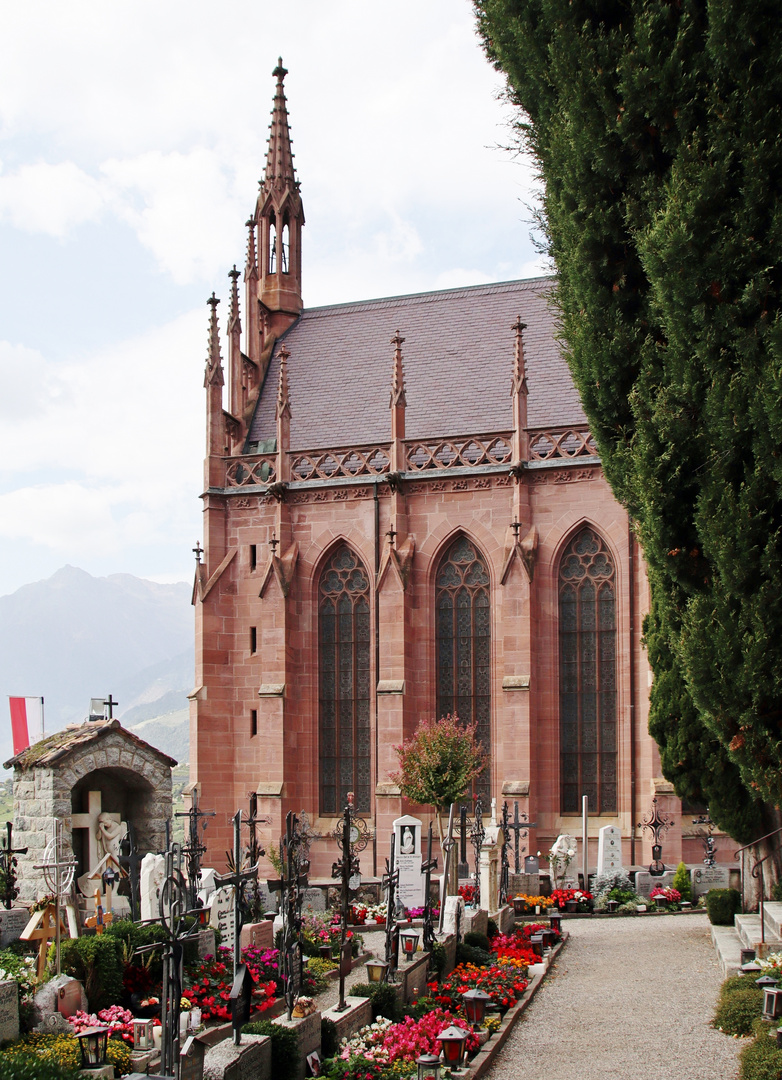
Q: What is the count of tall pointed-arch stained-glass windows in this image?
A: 3